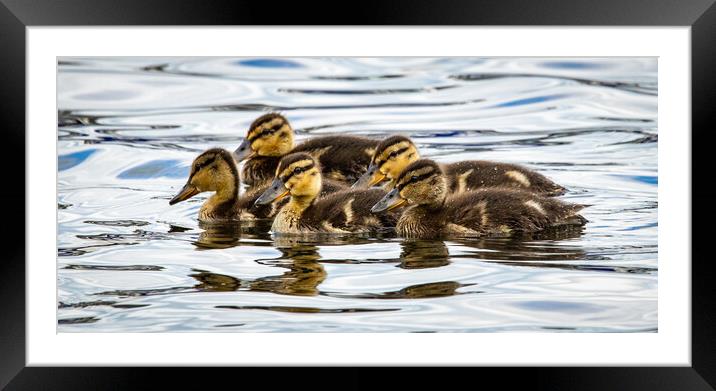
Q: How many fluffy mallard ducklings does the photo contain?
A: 5